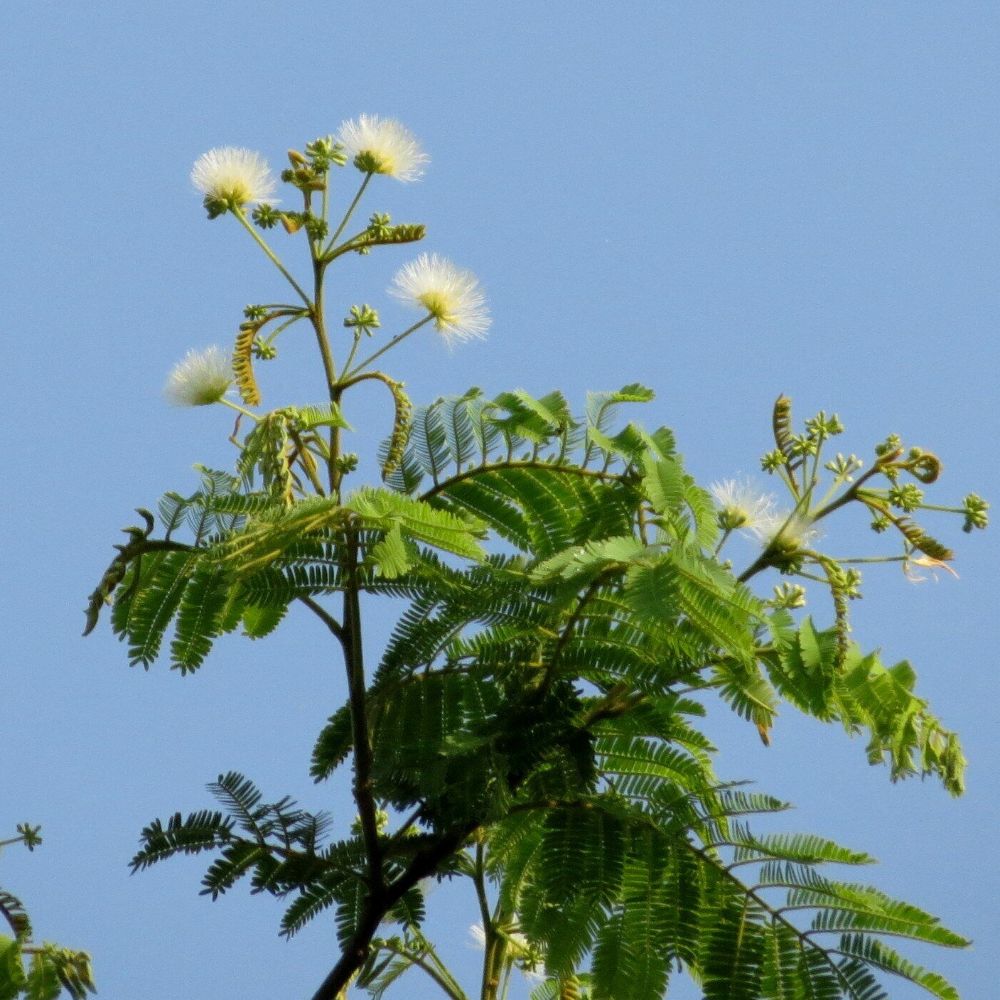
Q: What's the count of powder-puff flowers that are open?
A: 6